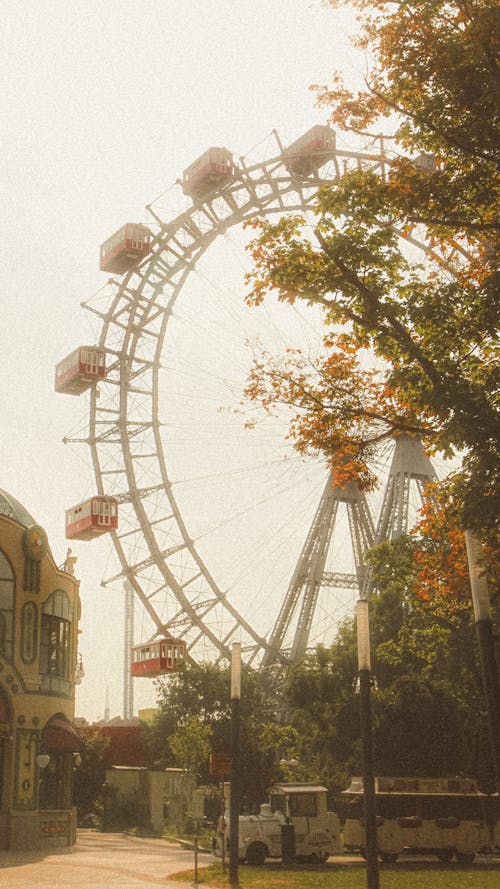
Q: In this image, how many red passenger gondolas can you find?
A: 6